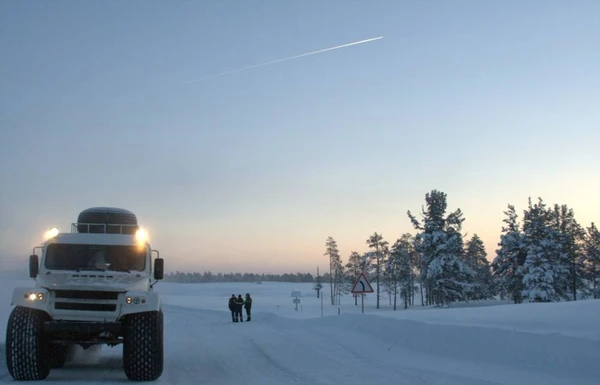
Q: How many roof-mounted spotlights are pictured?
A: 2